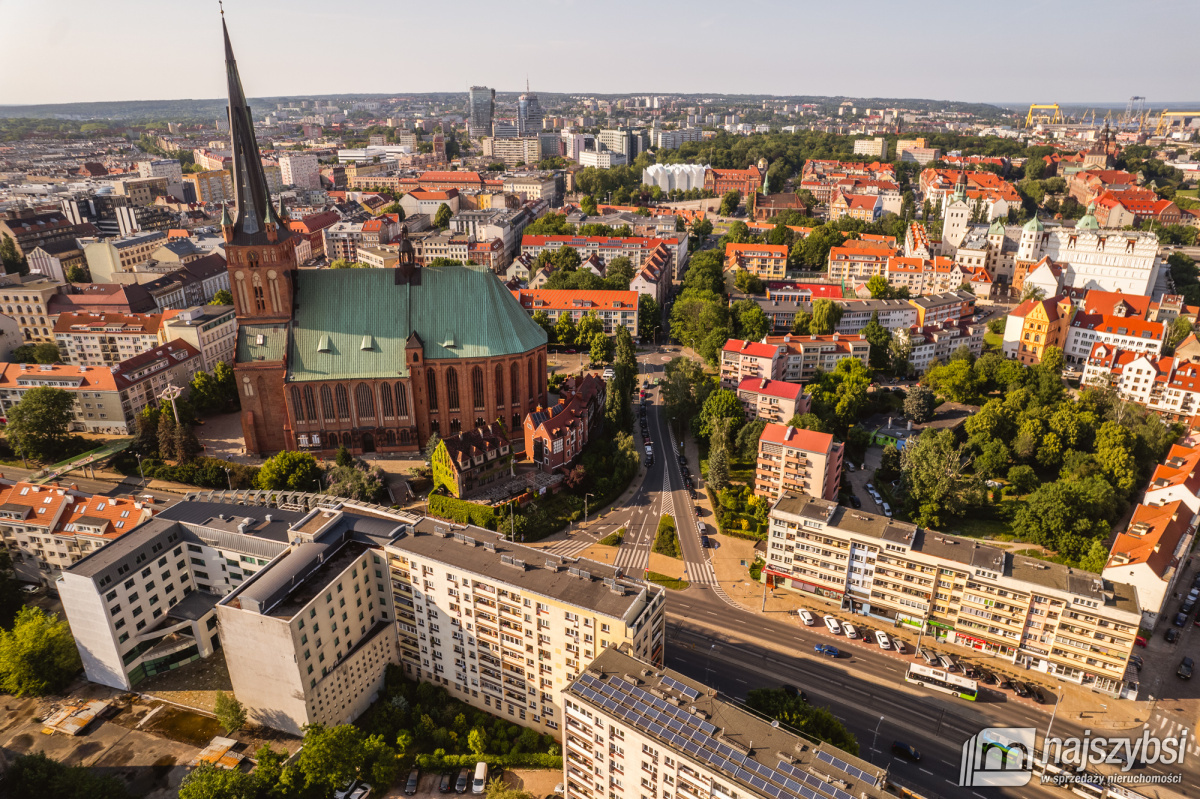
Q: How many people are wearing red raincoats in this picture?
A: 0